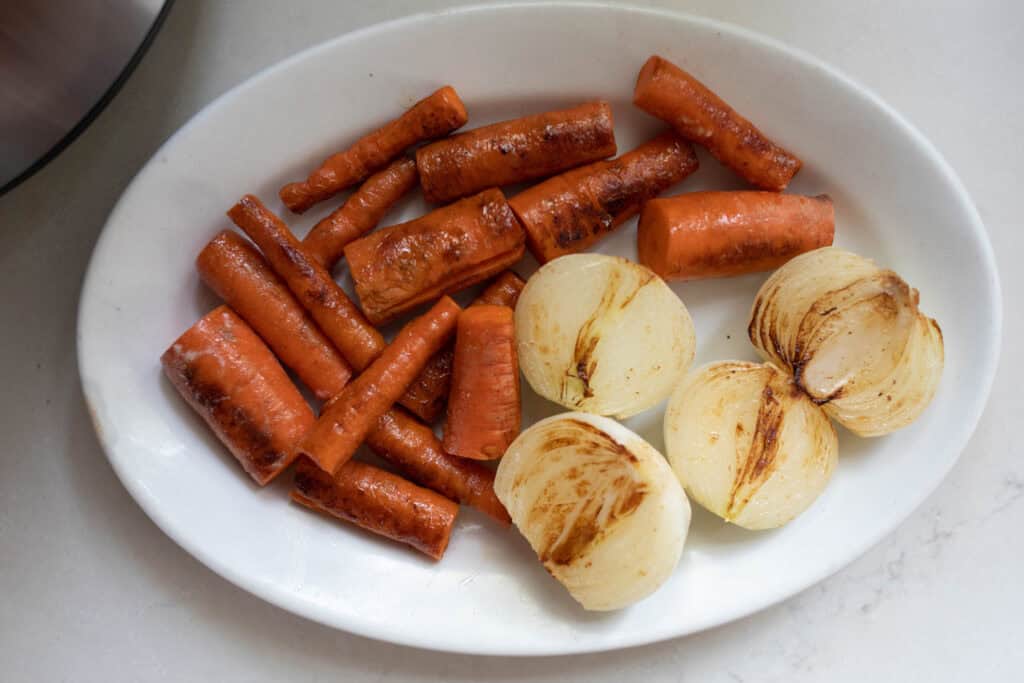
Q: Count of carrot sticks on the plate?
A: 15